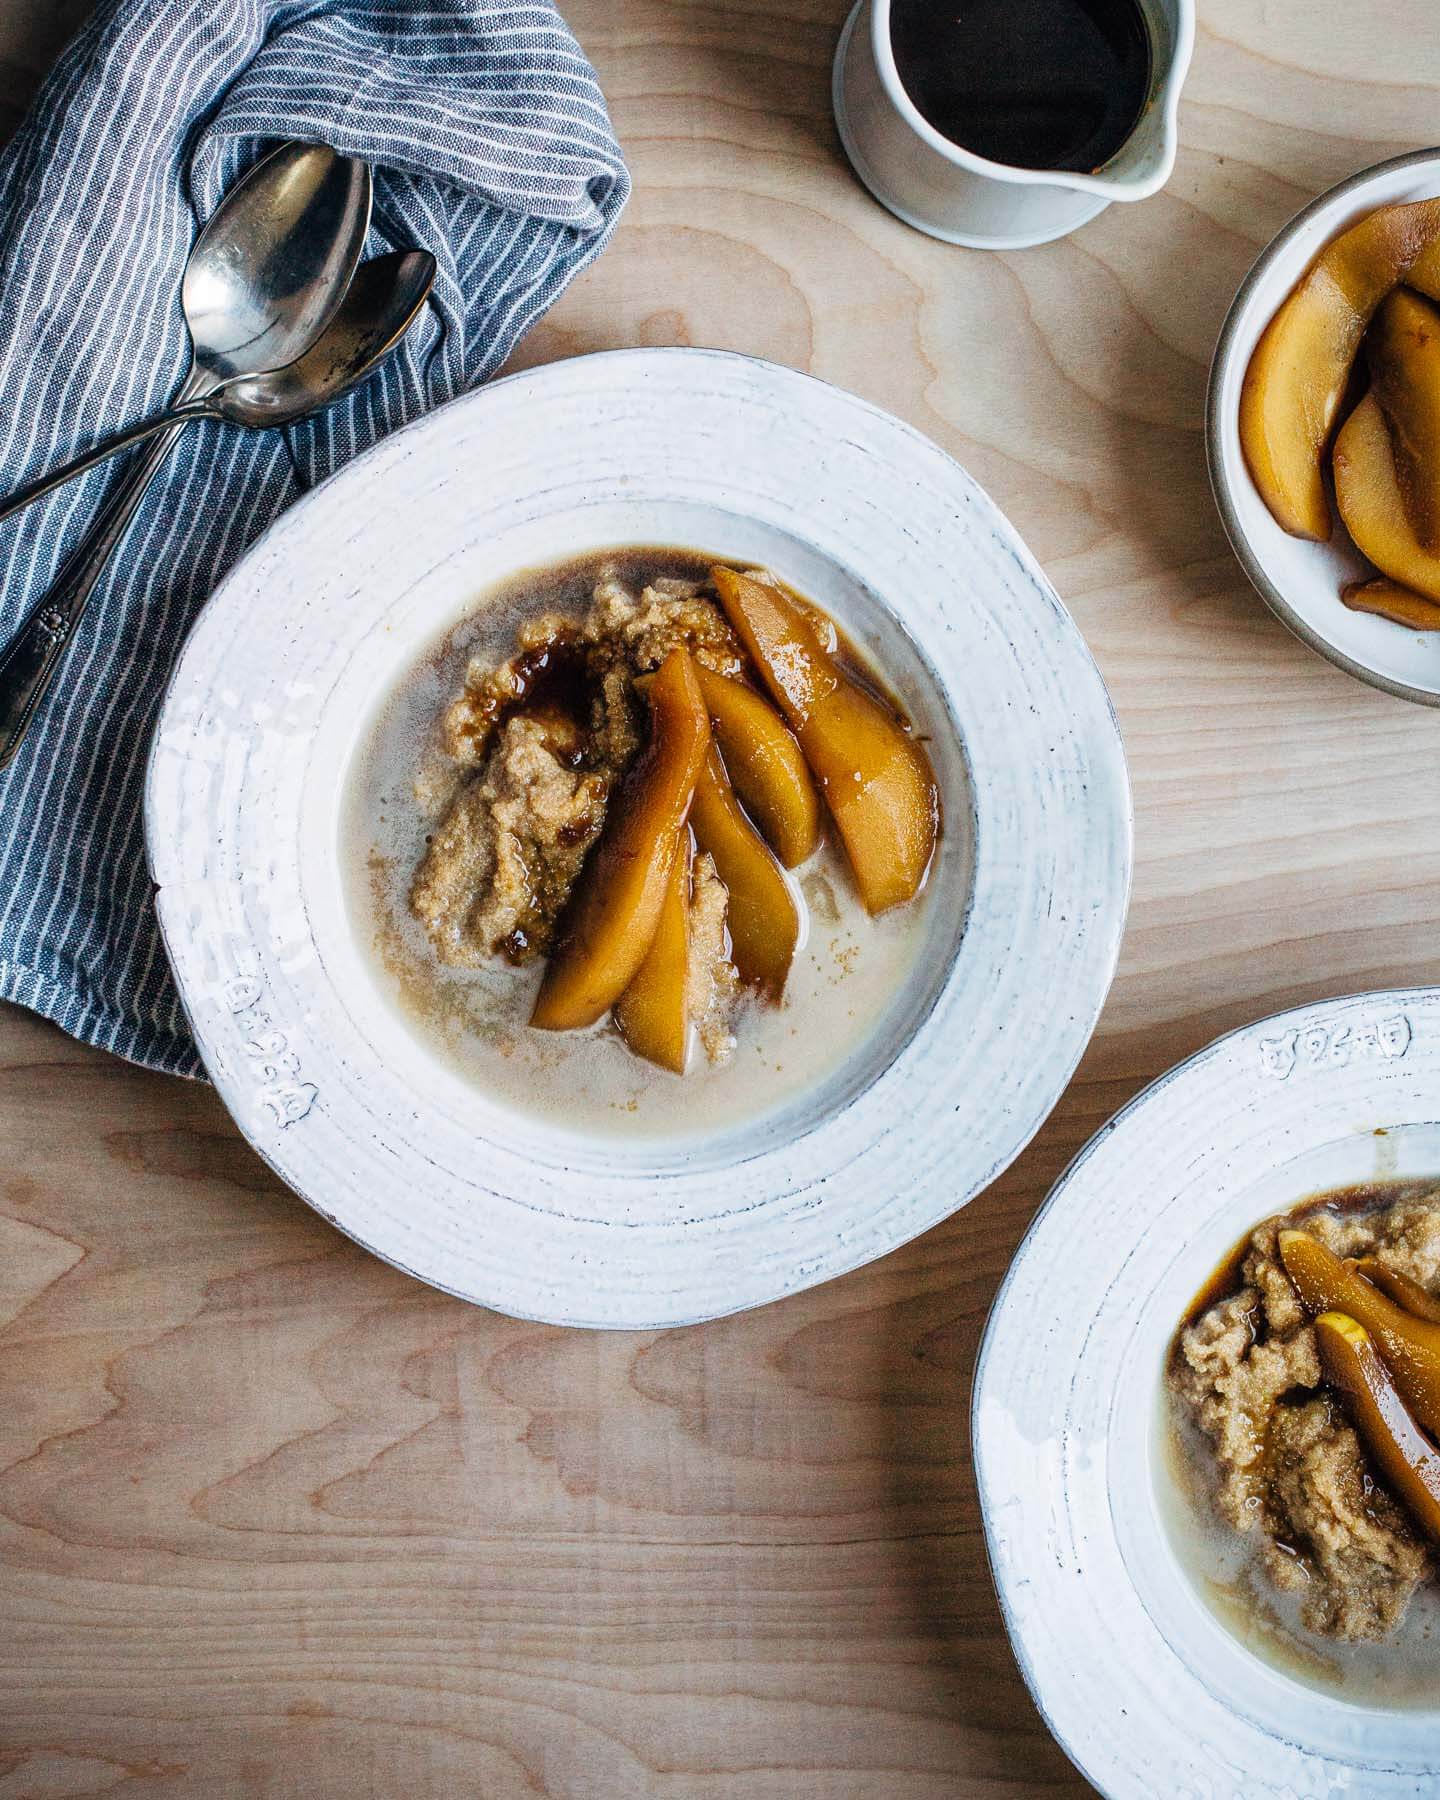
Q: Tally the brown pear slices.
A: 13